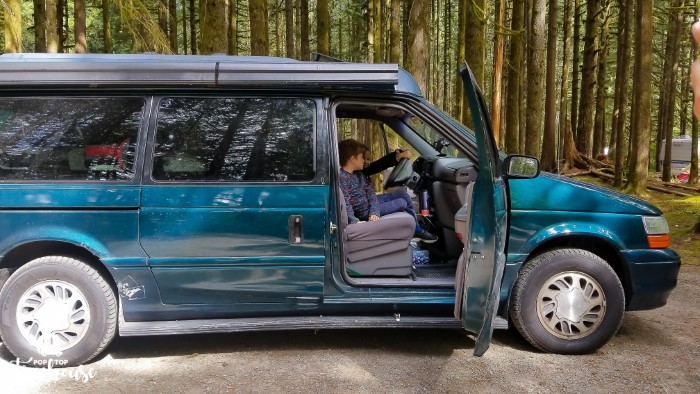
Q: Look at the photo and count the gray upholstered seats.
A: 1